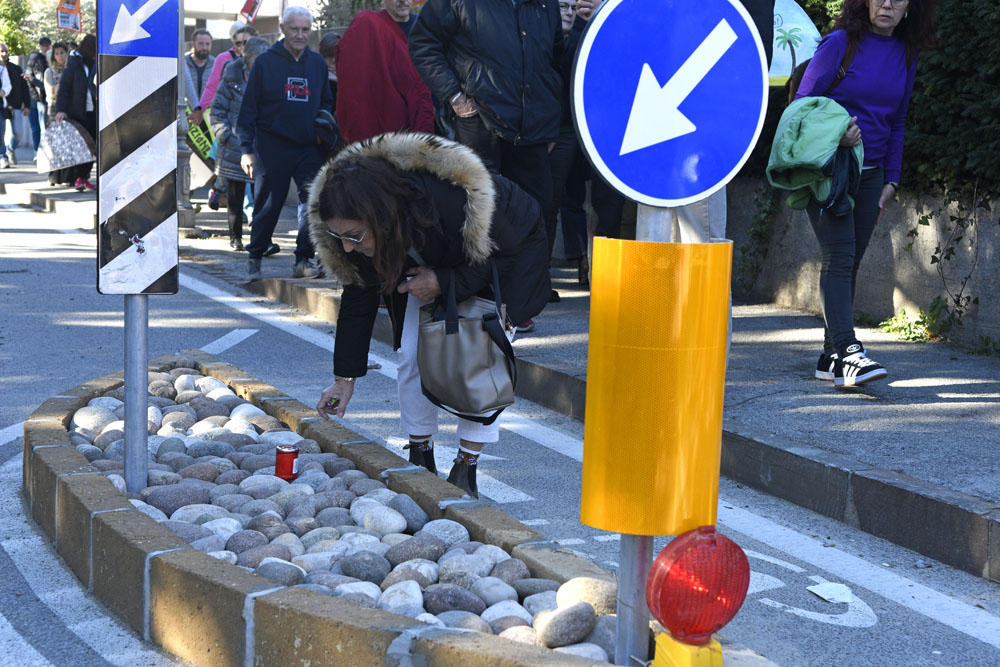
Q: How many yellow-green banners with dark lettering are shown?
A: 1